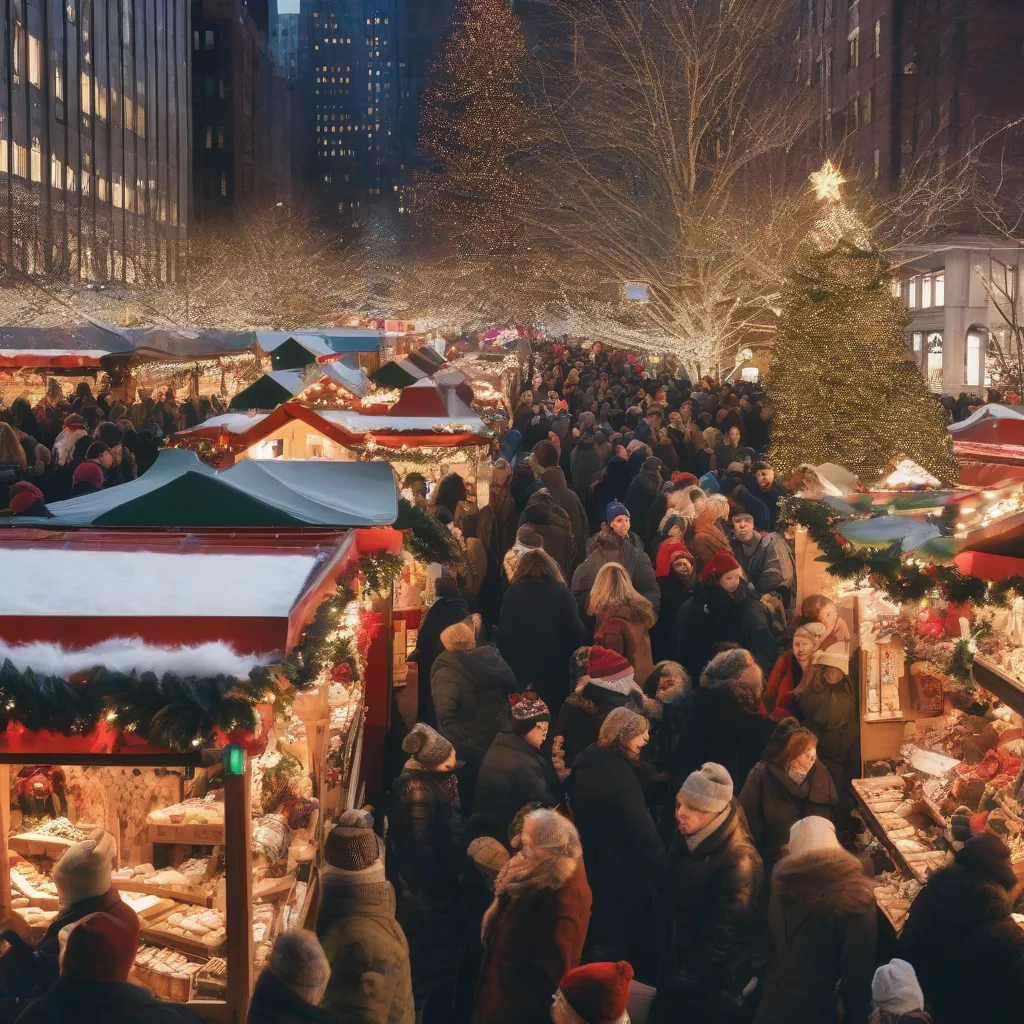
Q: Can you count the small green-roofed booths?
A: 3